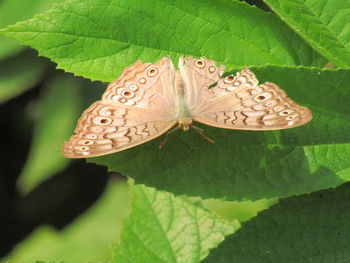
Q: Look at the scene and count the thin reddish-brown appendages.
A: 2